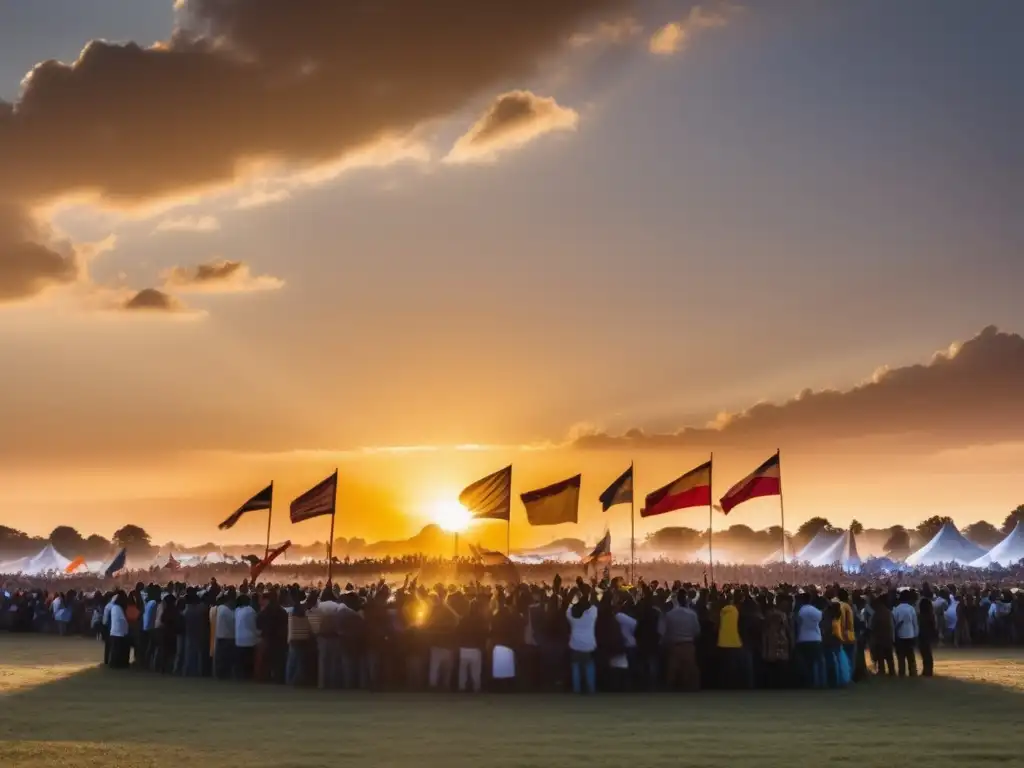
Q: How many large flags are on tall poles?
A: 7